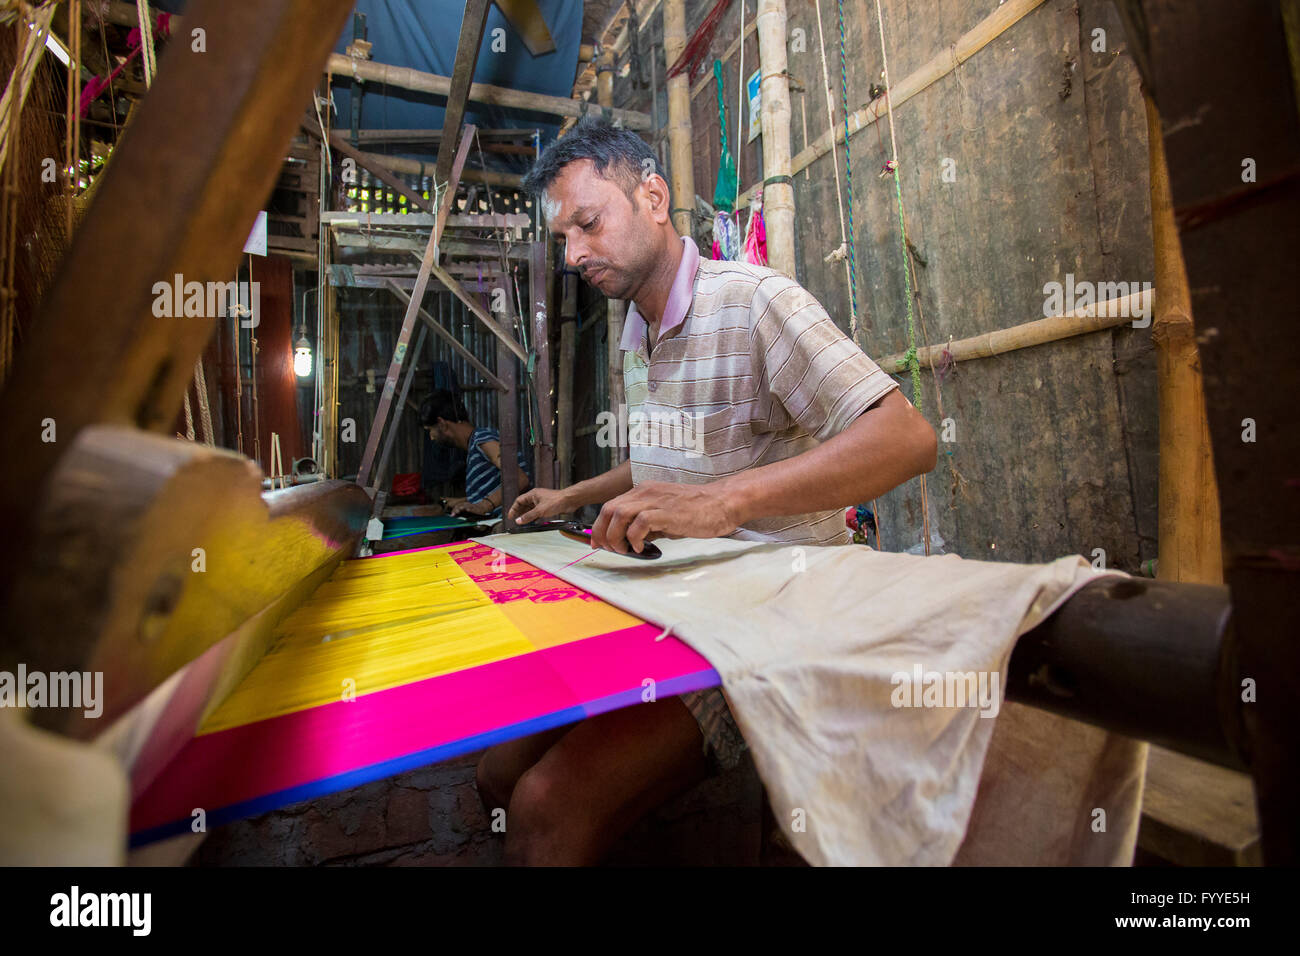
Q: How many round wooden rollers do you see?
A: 1